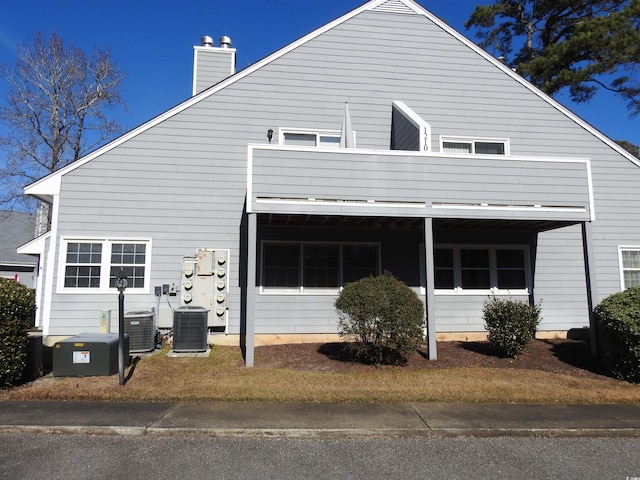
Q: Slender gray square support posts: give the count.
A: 3